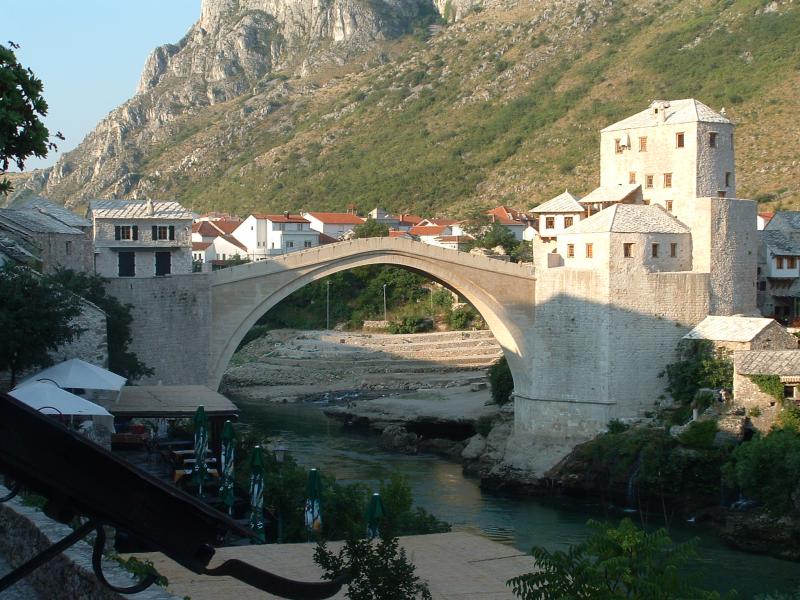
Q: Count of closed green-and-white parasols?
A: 5